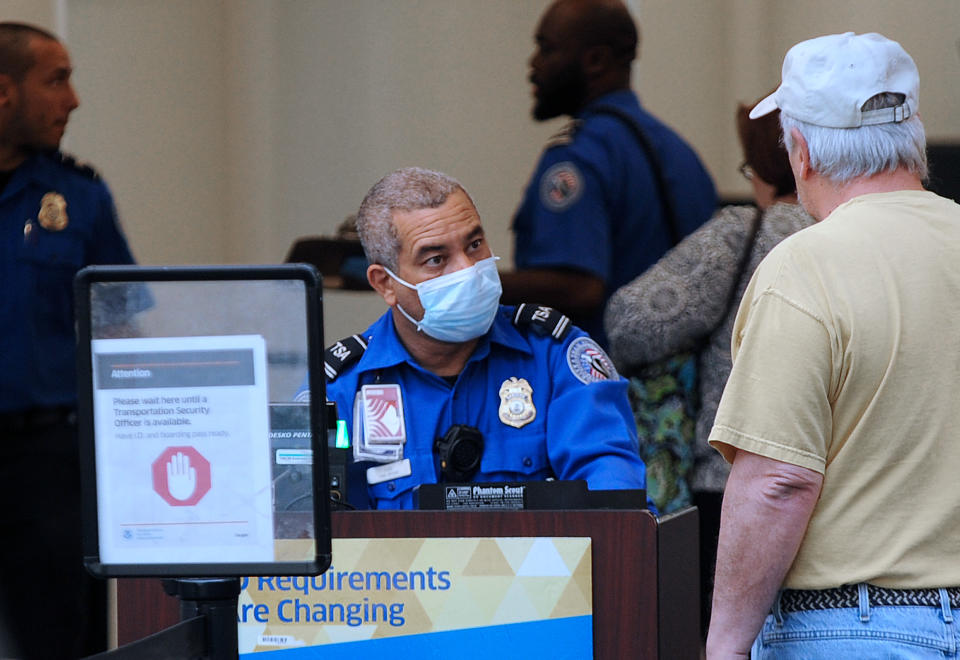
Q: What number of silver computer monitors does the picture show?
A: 0